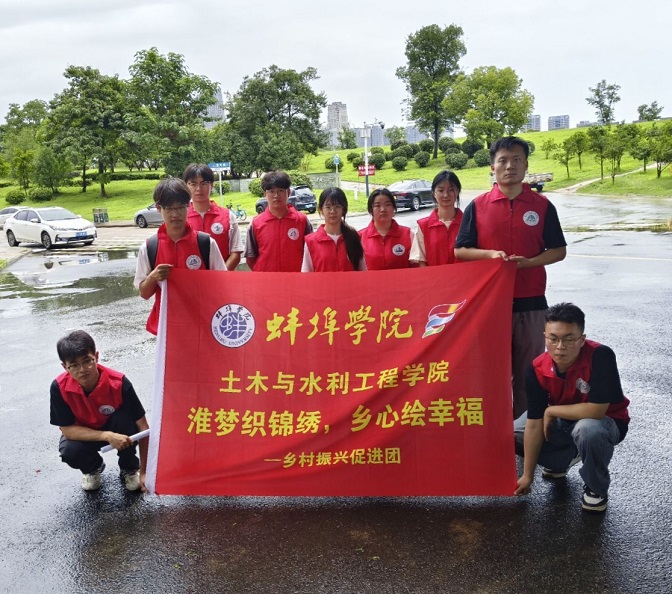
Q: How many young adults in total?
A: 9